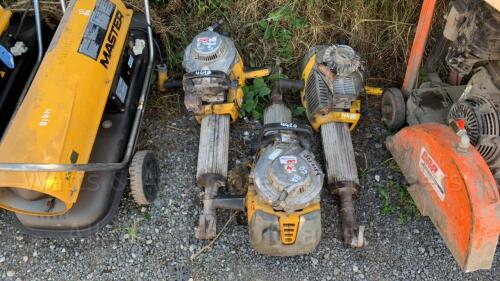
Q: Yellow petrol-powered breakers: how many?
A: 3